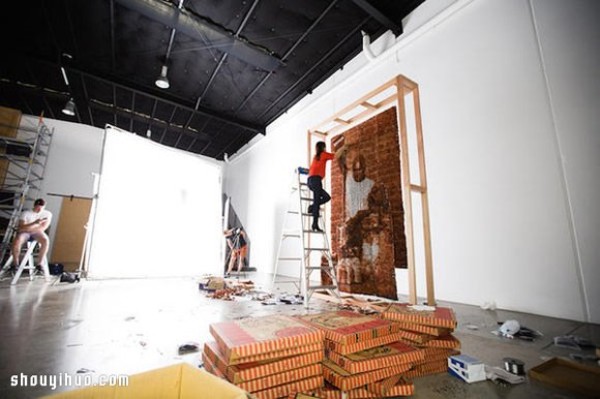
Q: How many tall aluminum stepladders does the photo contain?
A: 1